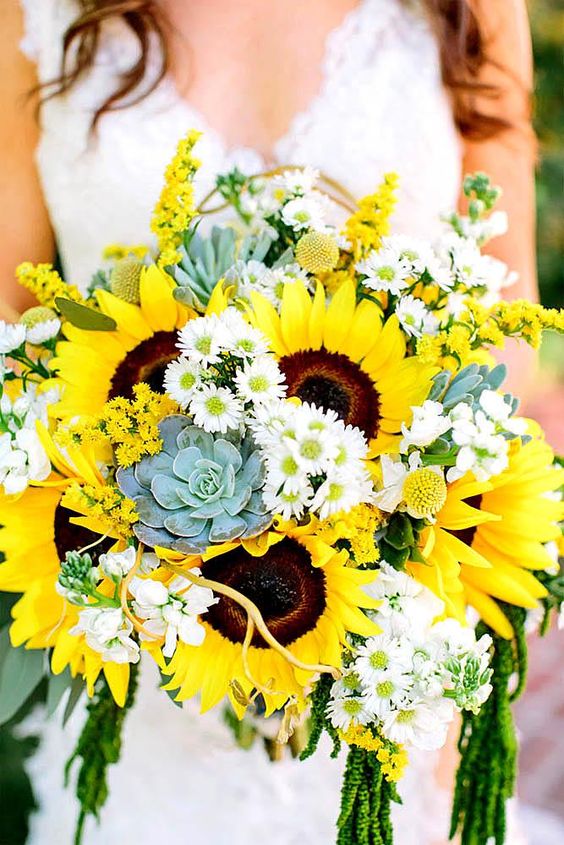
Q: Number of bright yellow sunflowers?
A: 5